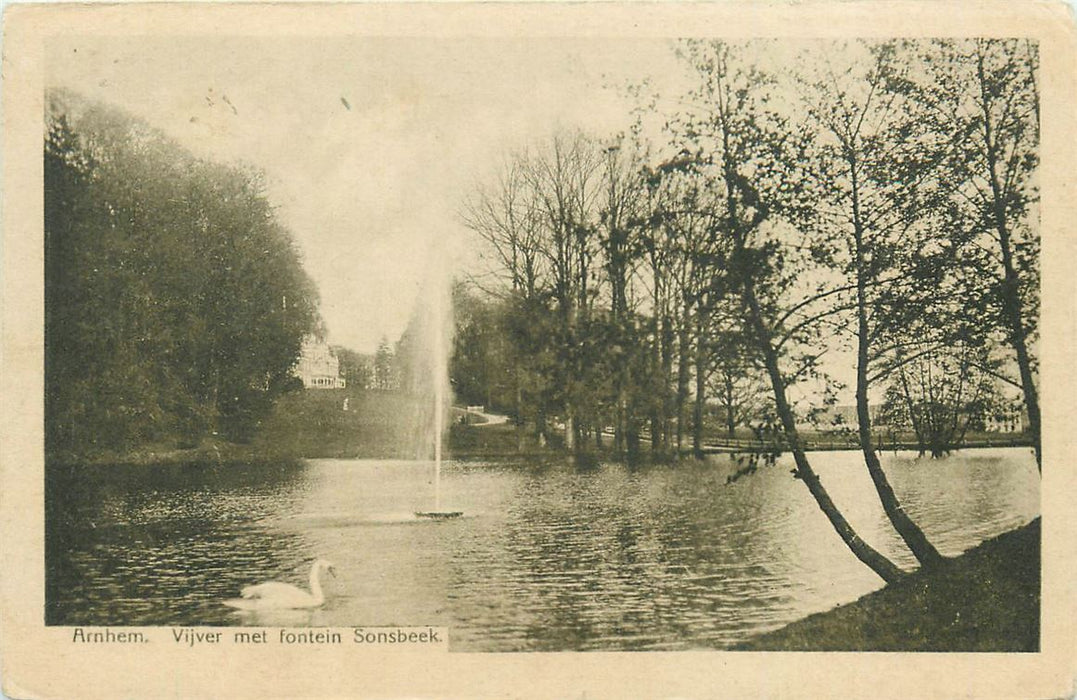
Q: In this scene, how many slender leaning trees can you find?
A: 3